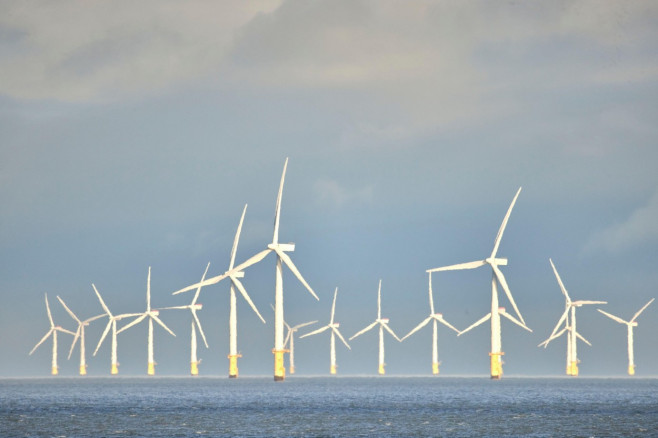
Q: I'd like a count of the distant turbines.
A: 13